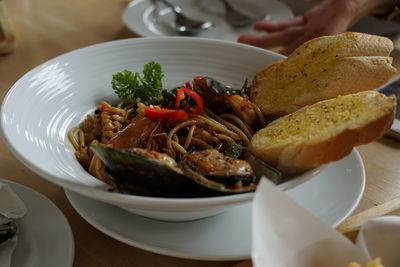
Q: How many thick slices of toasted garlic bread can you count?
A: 2